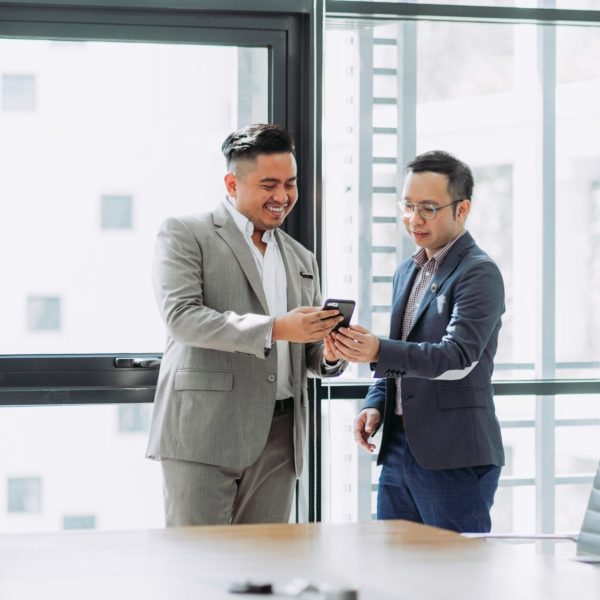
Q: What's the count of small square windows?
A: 6